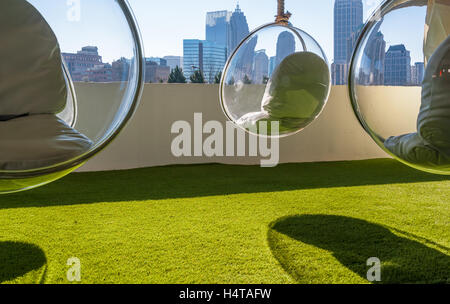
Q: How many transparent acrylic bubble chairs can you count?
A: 3